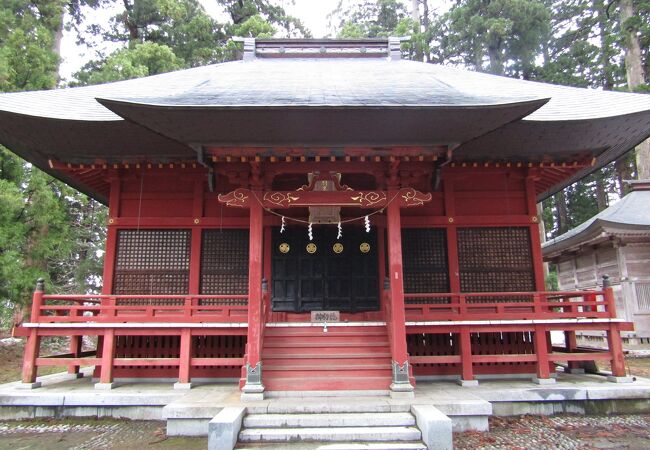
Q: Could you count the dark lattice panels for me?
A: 4